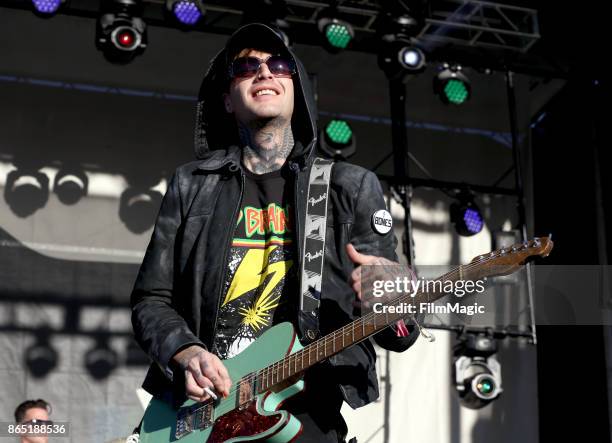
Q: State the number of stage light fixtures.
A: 9